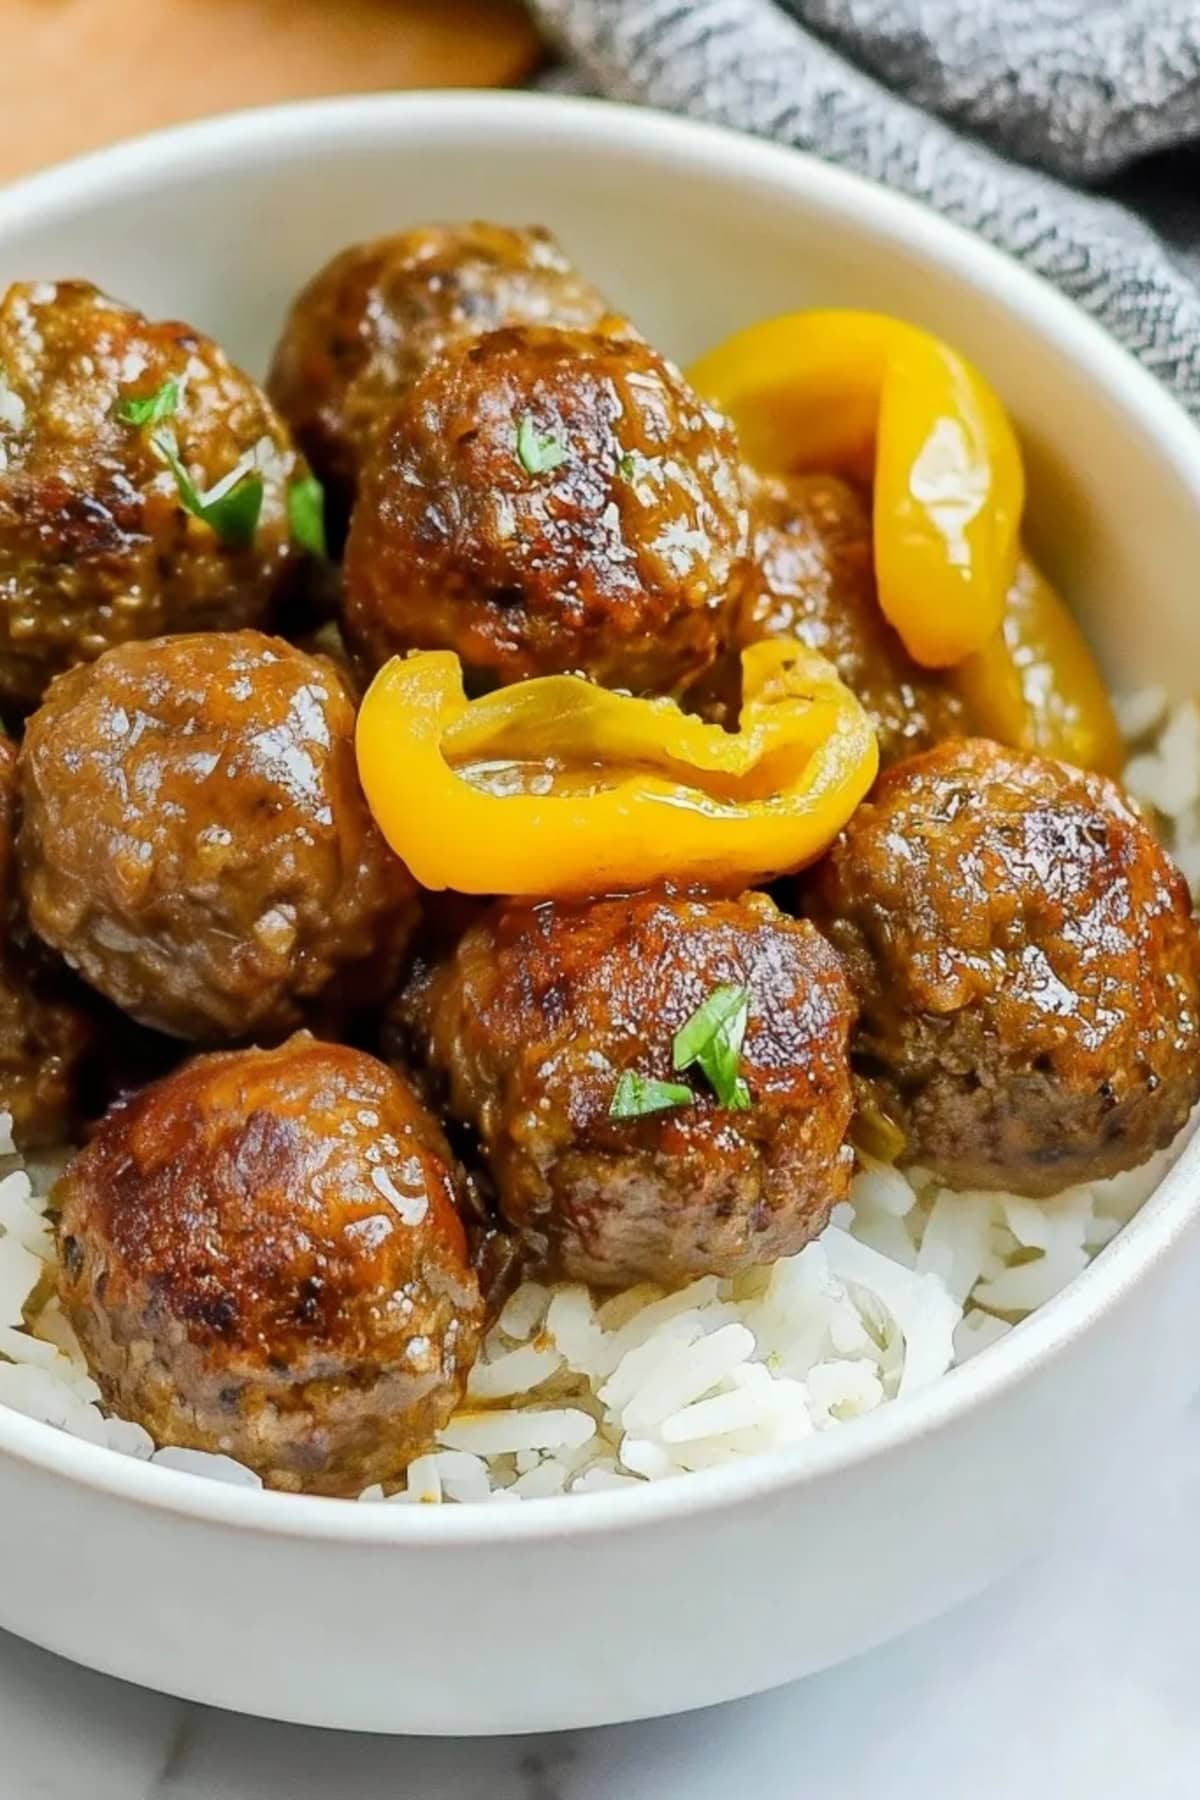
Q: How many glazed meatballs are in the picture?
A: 9